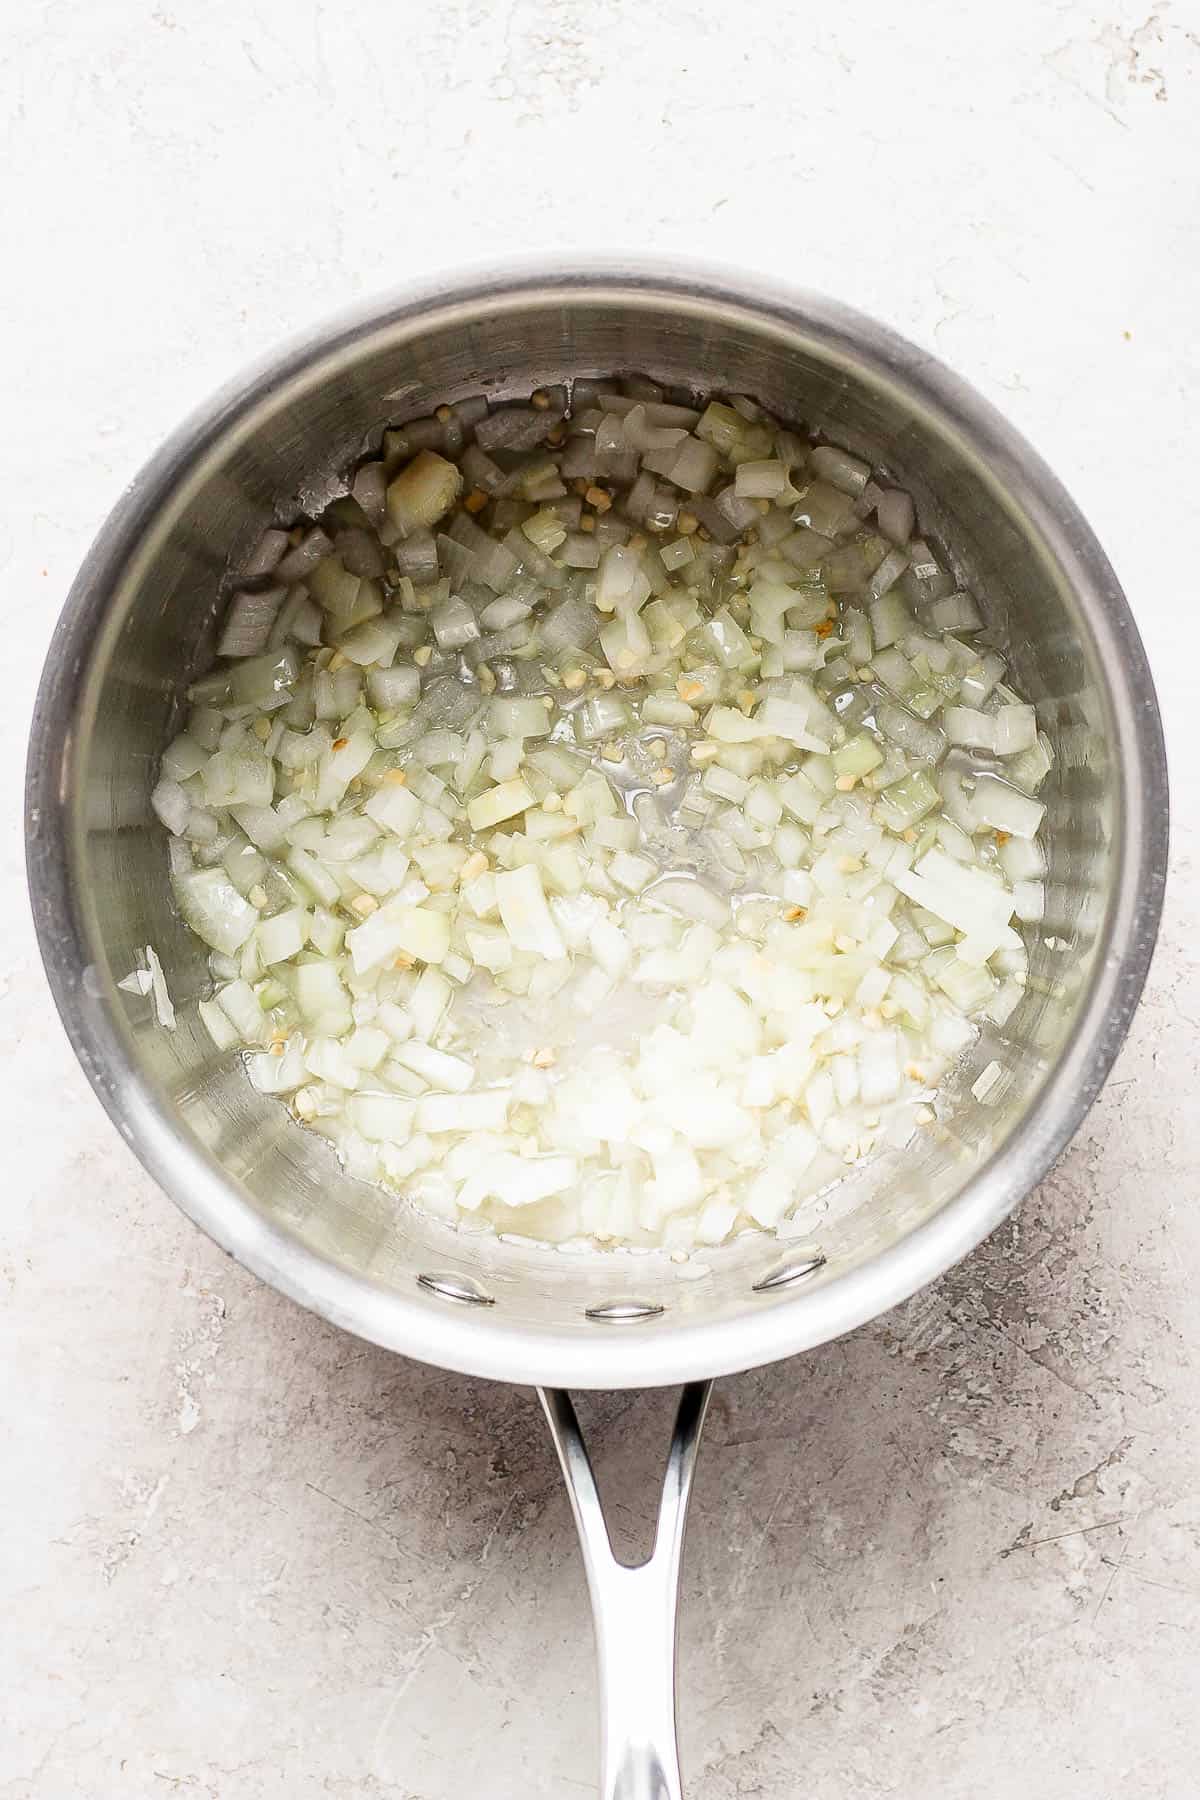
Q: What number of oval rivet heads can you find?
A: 3